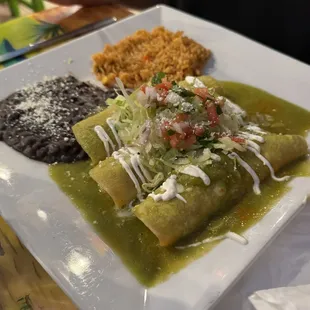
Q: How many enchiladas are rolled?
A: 3